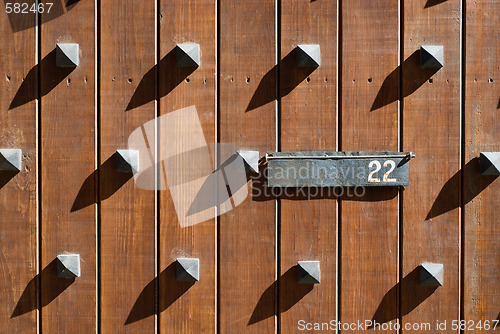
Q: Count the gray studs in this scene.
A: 12